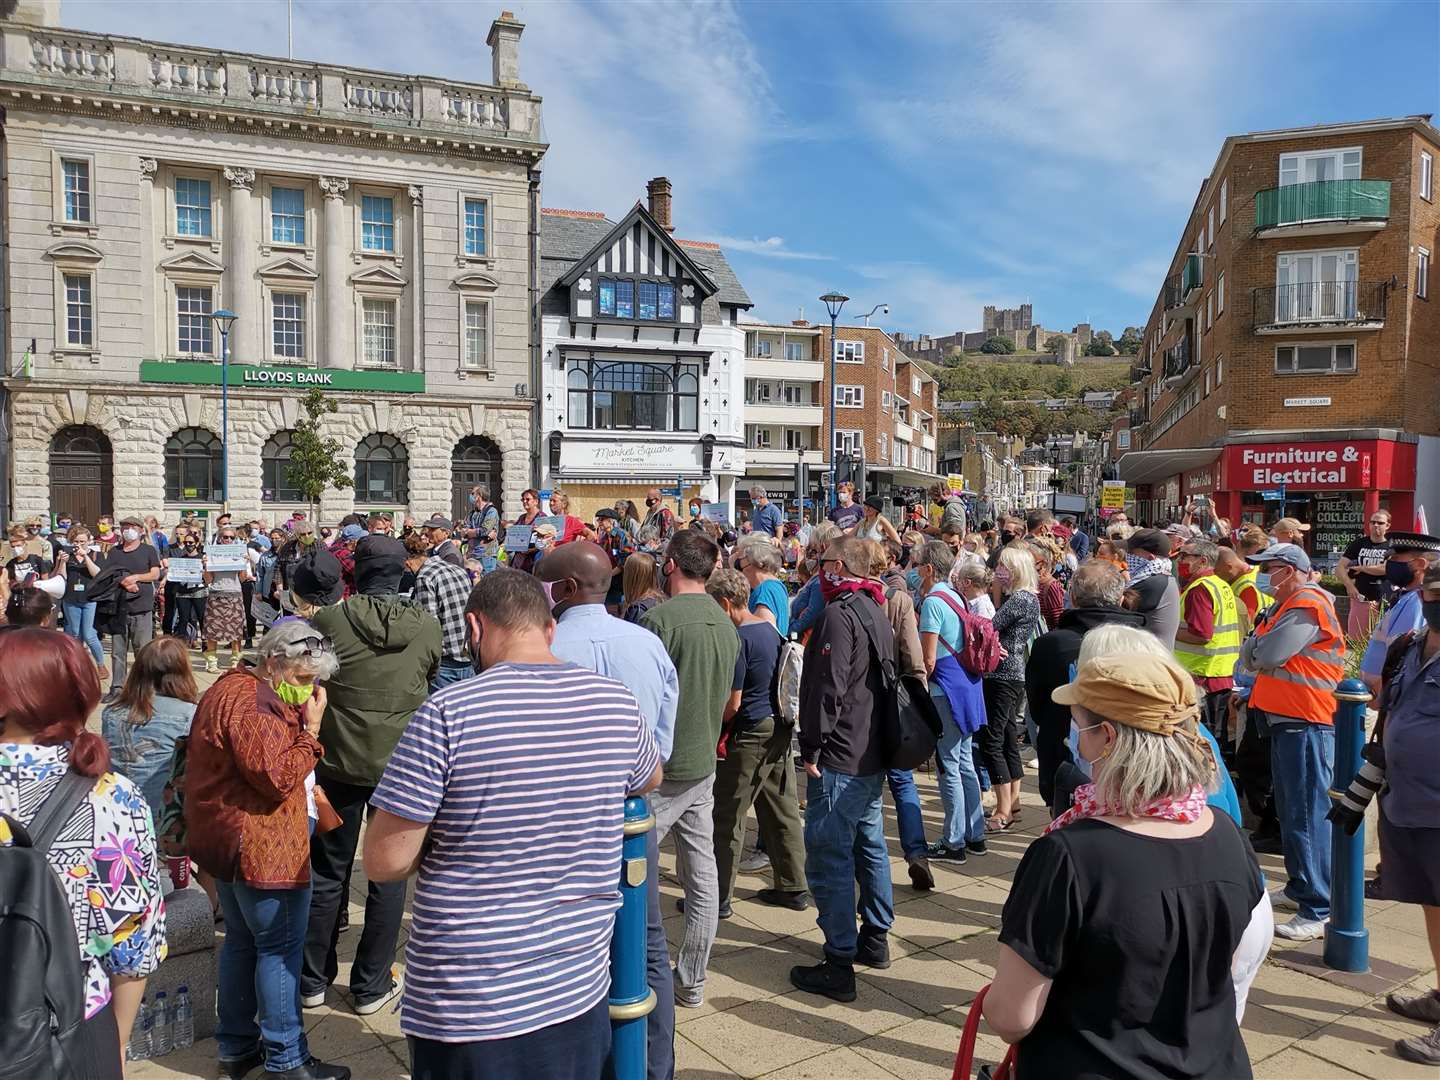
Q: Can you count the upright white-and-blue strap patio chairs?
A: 0